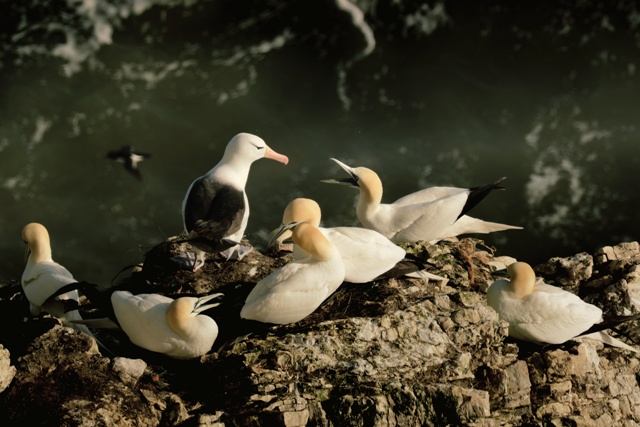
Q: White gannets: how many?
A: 6